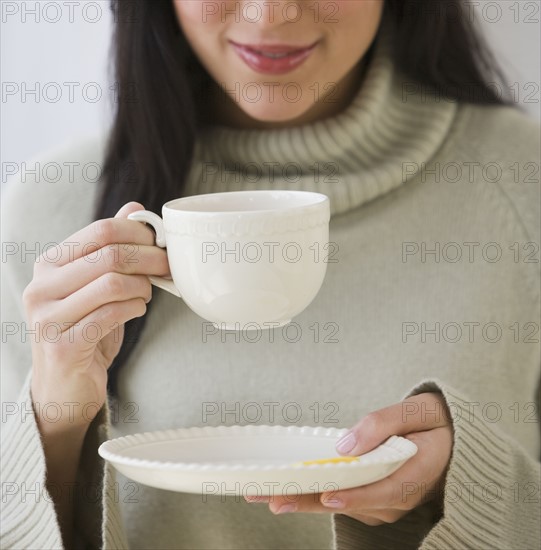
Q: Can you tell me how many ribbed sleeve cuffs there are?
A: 2